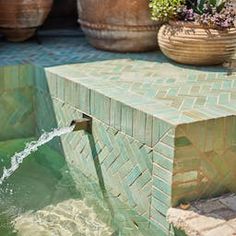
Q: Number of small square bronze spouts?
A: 1